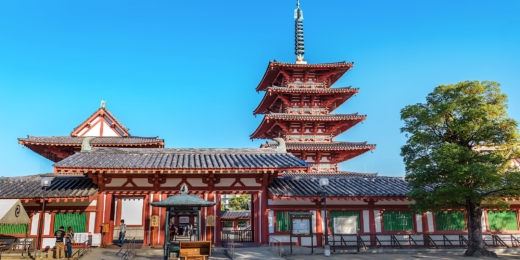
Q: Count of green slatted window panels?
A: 7